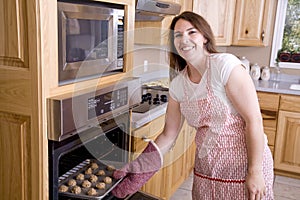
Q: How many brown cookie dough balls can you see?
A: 13